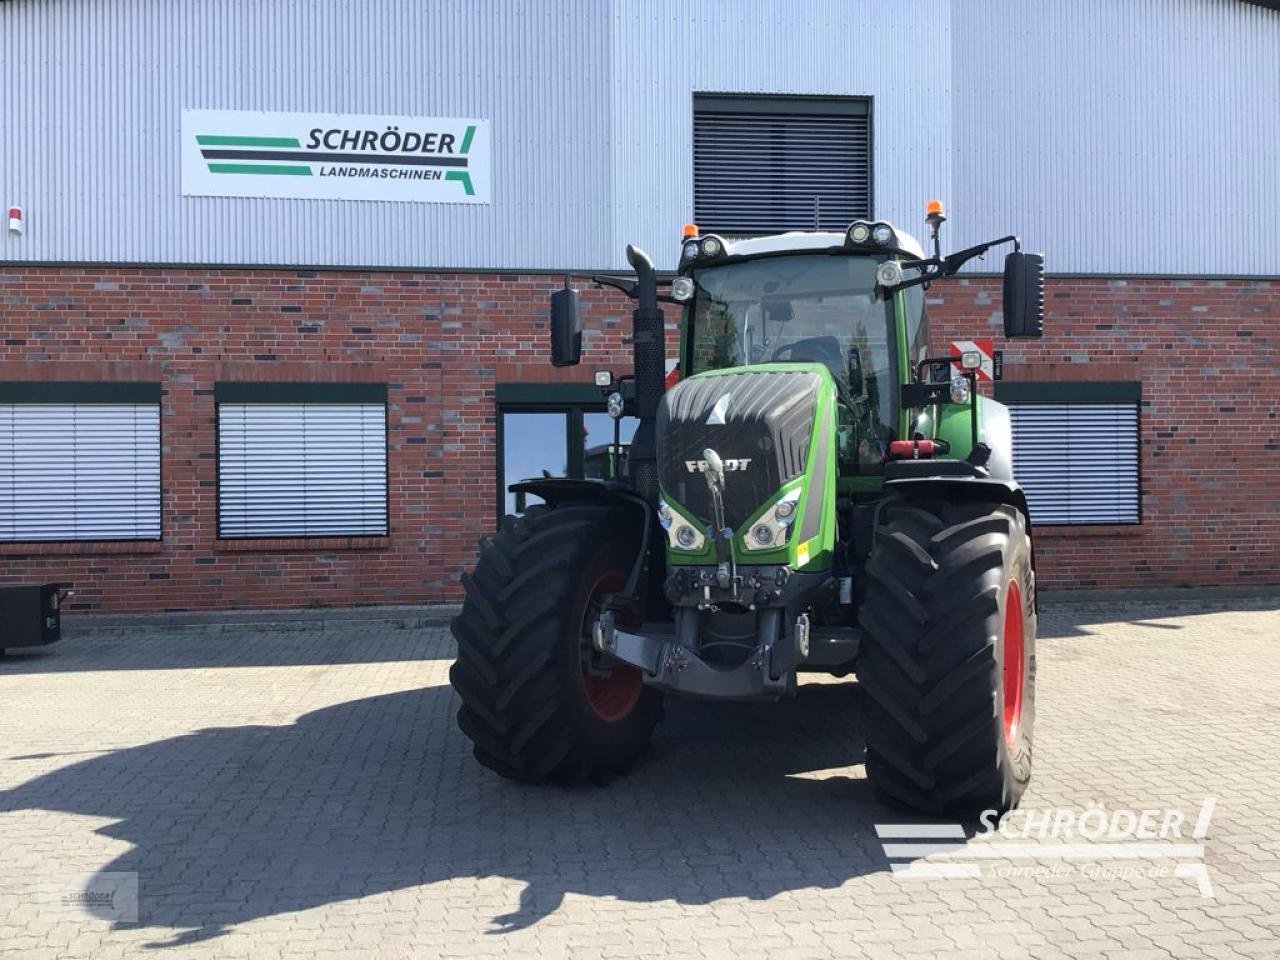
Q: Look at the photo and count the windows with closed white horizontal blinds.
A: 3